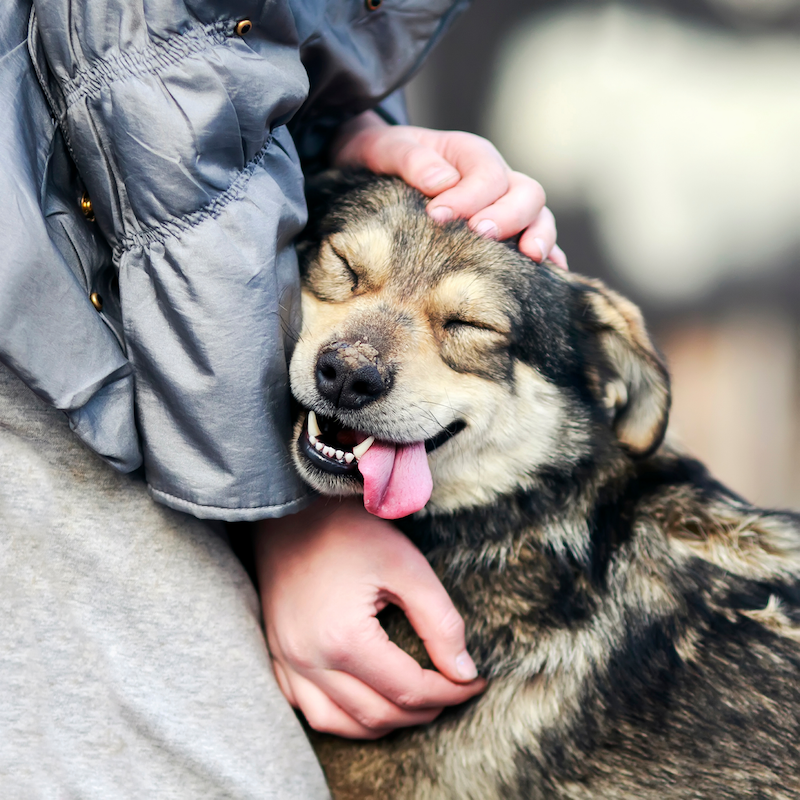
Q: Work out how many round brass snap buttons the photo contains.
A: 4